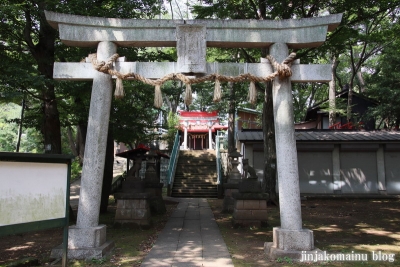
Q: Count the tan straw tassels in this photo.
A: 5